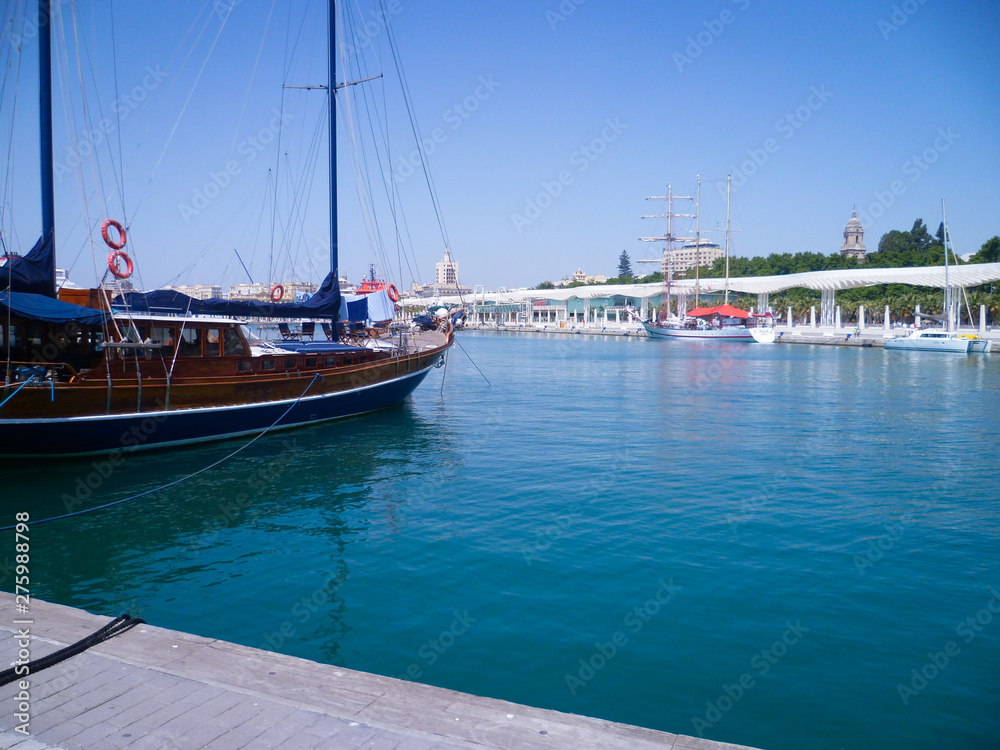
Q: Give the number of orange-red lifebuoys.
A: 4